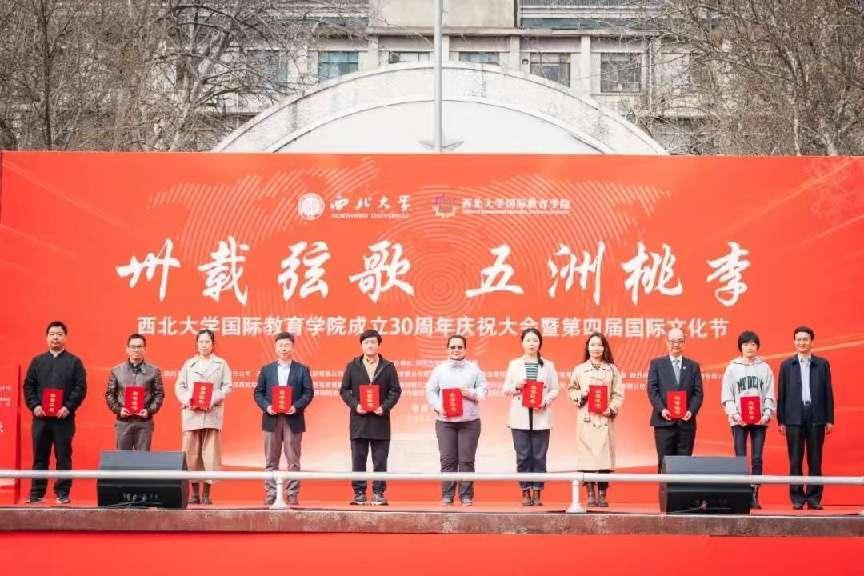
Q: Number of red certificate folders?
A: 10